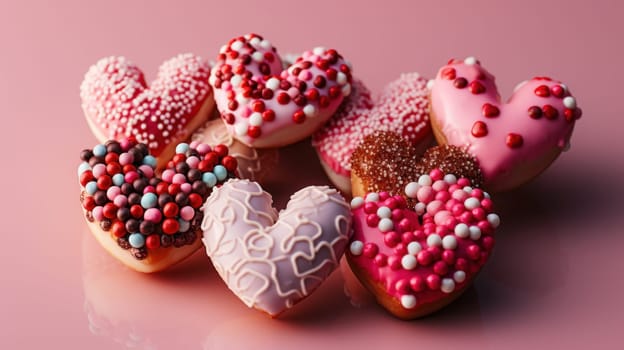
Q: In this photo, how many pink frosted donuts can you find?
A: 5